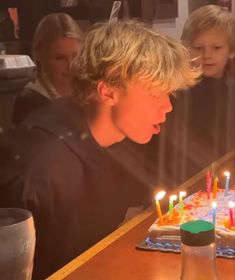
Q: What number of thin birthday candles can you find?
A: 8